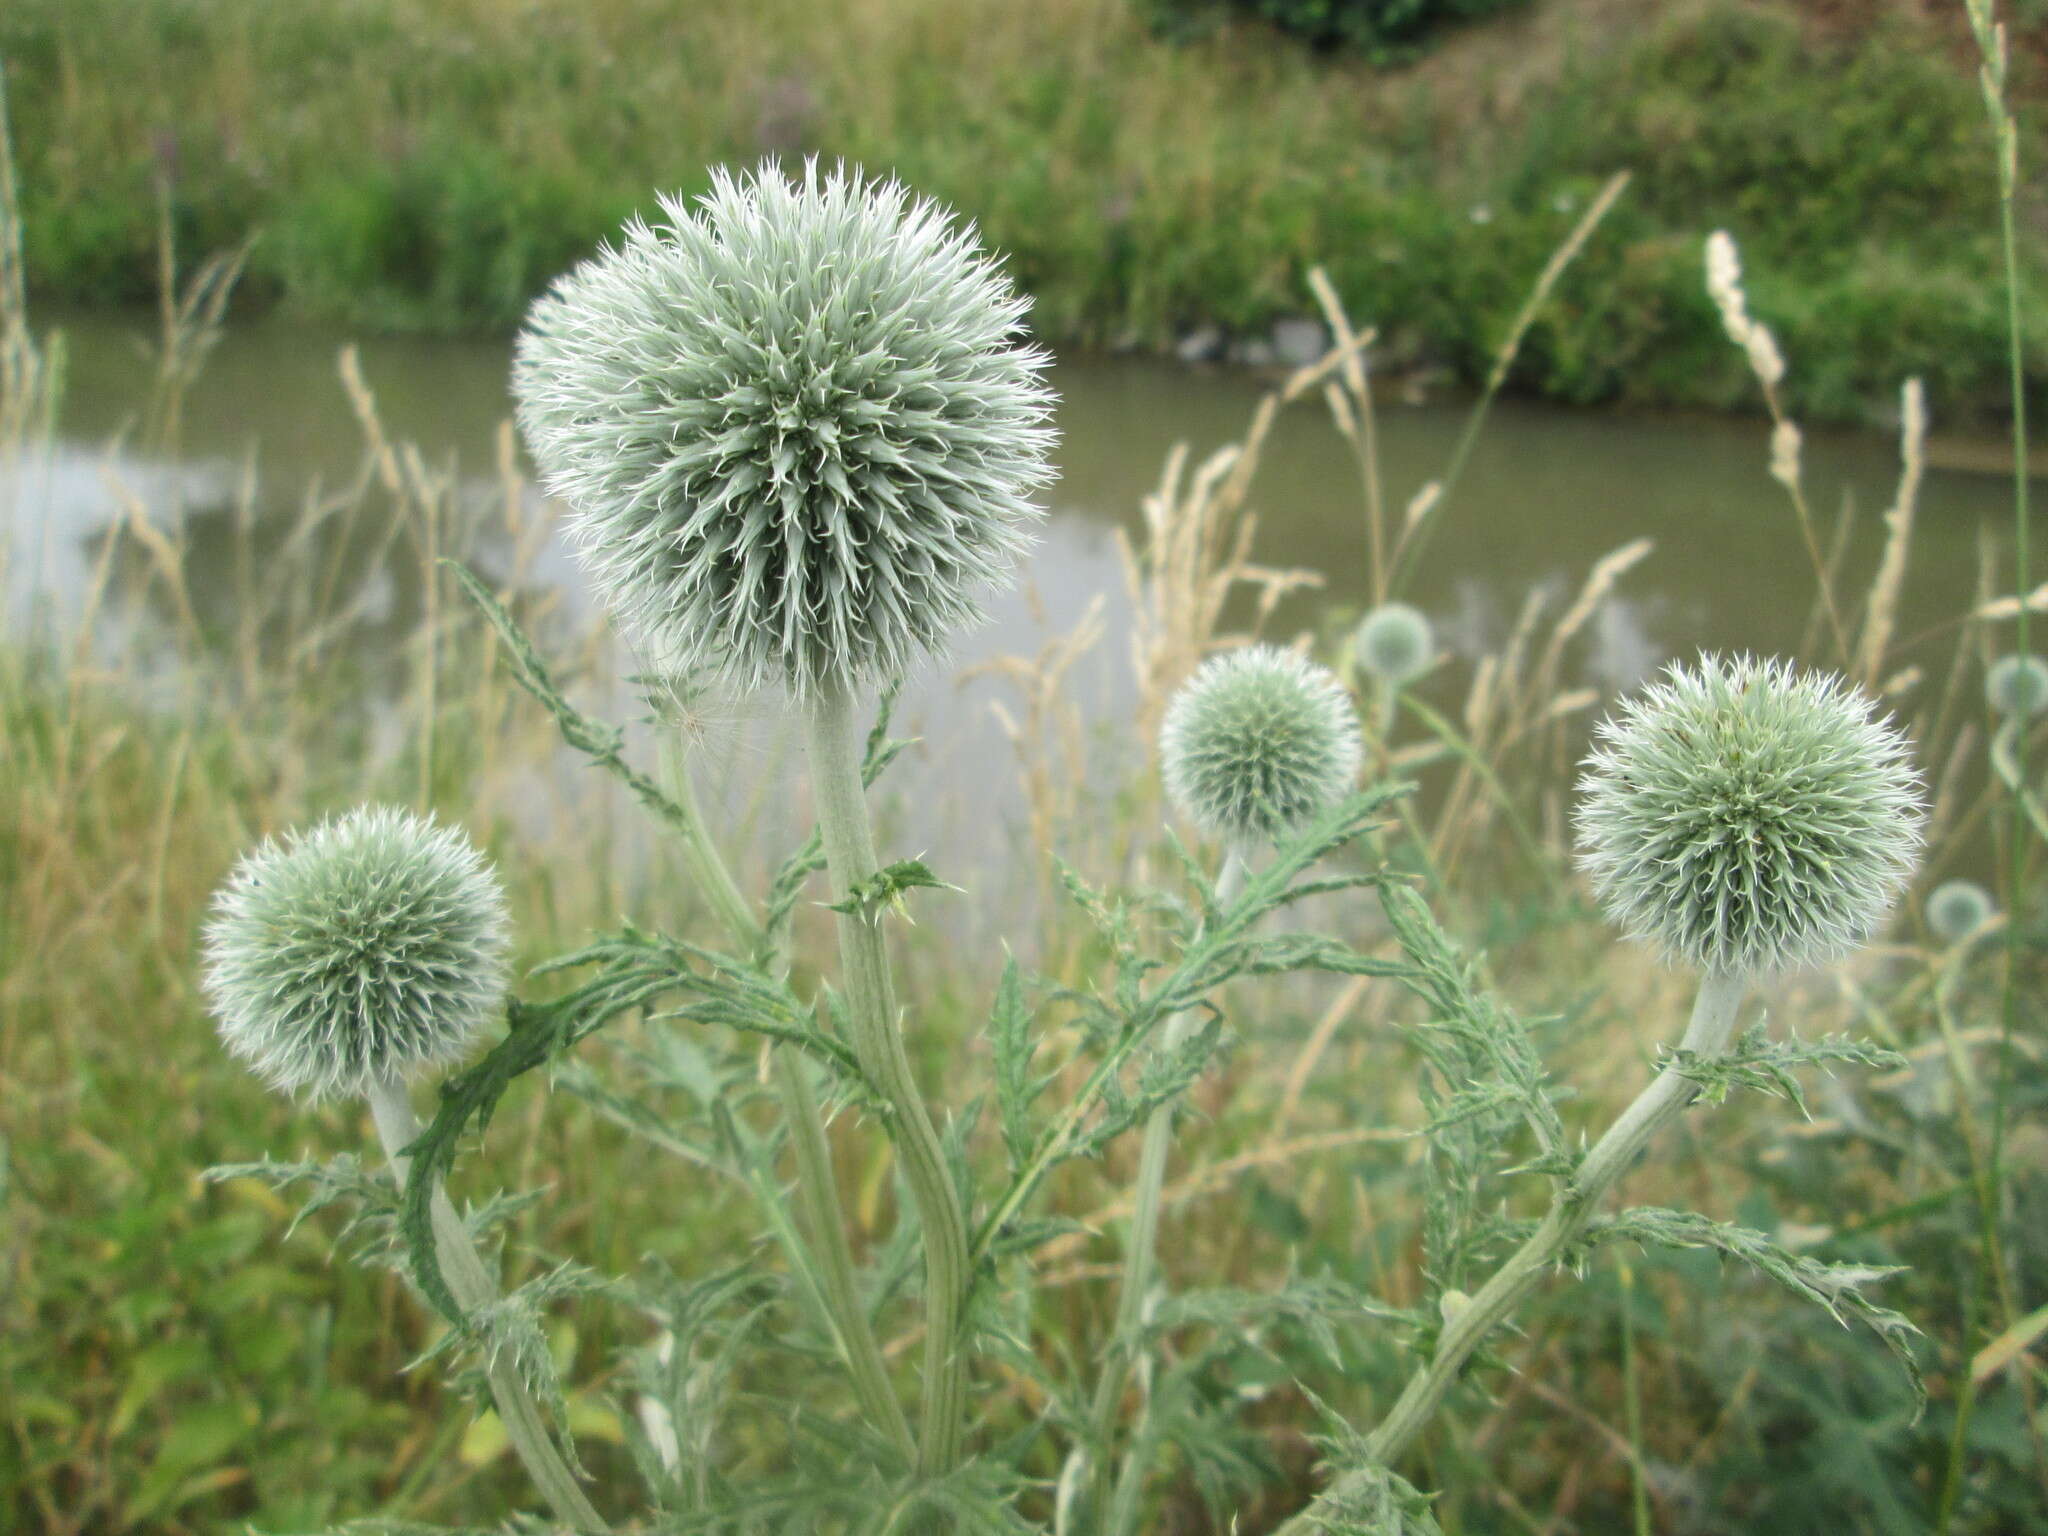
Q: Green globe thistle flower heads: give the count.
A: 8